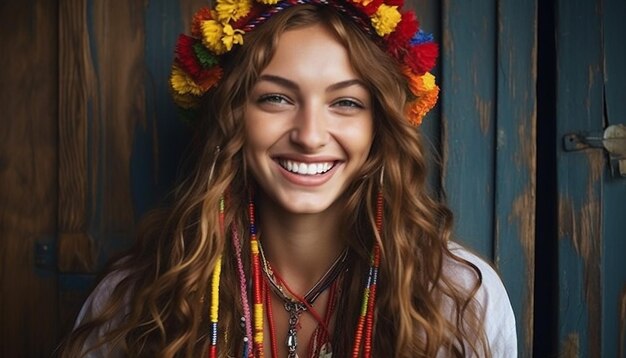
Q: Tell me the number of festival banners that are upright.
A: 0